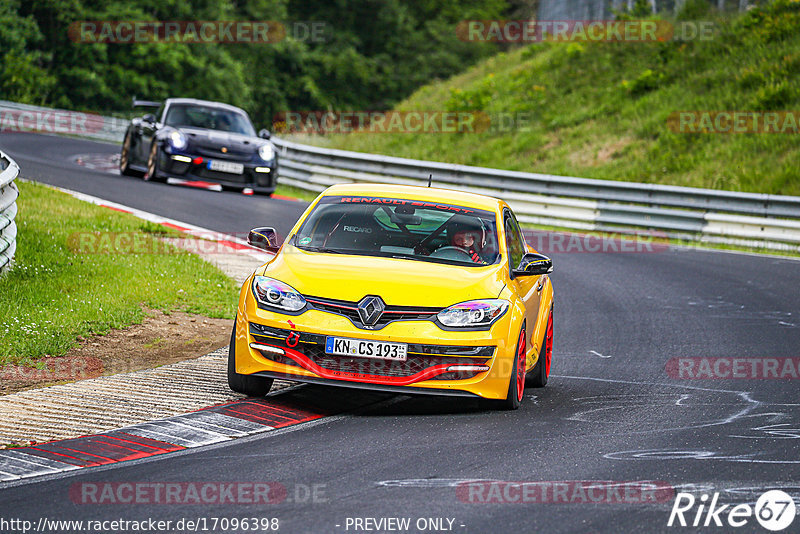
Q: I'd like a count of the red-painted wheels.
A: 2